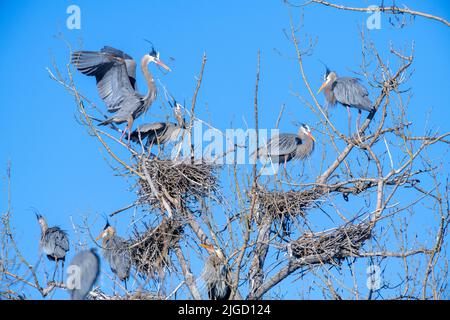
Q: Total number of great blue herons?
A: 8